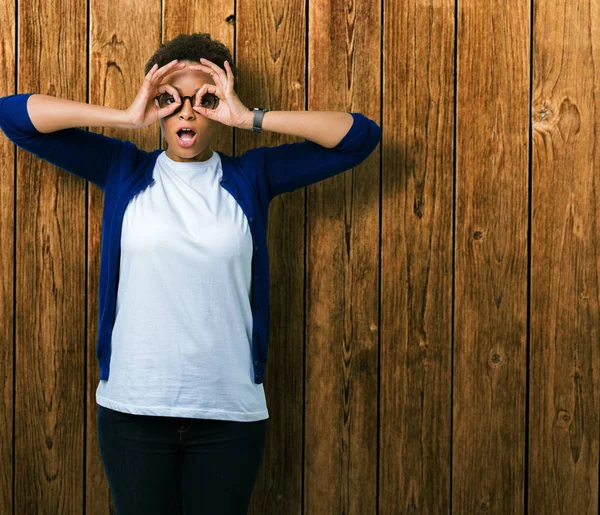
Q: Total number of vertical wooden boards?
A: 9